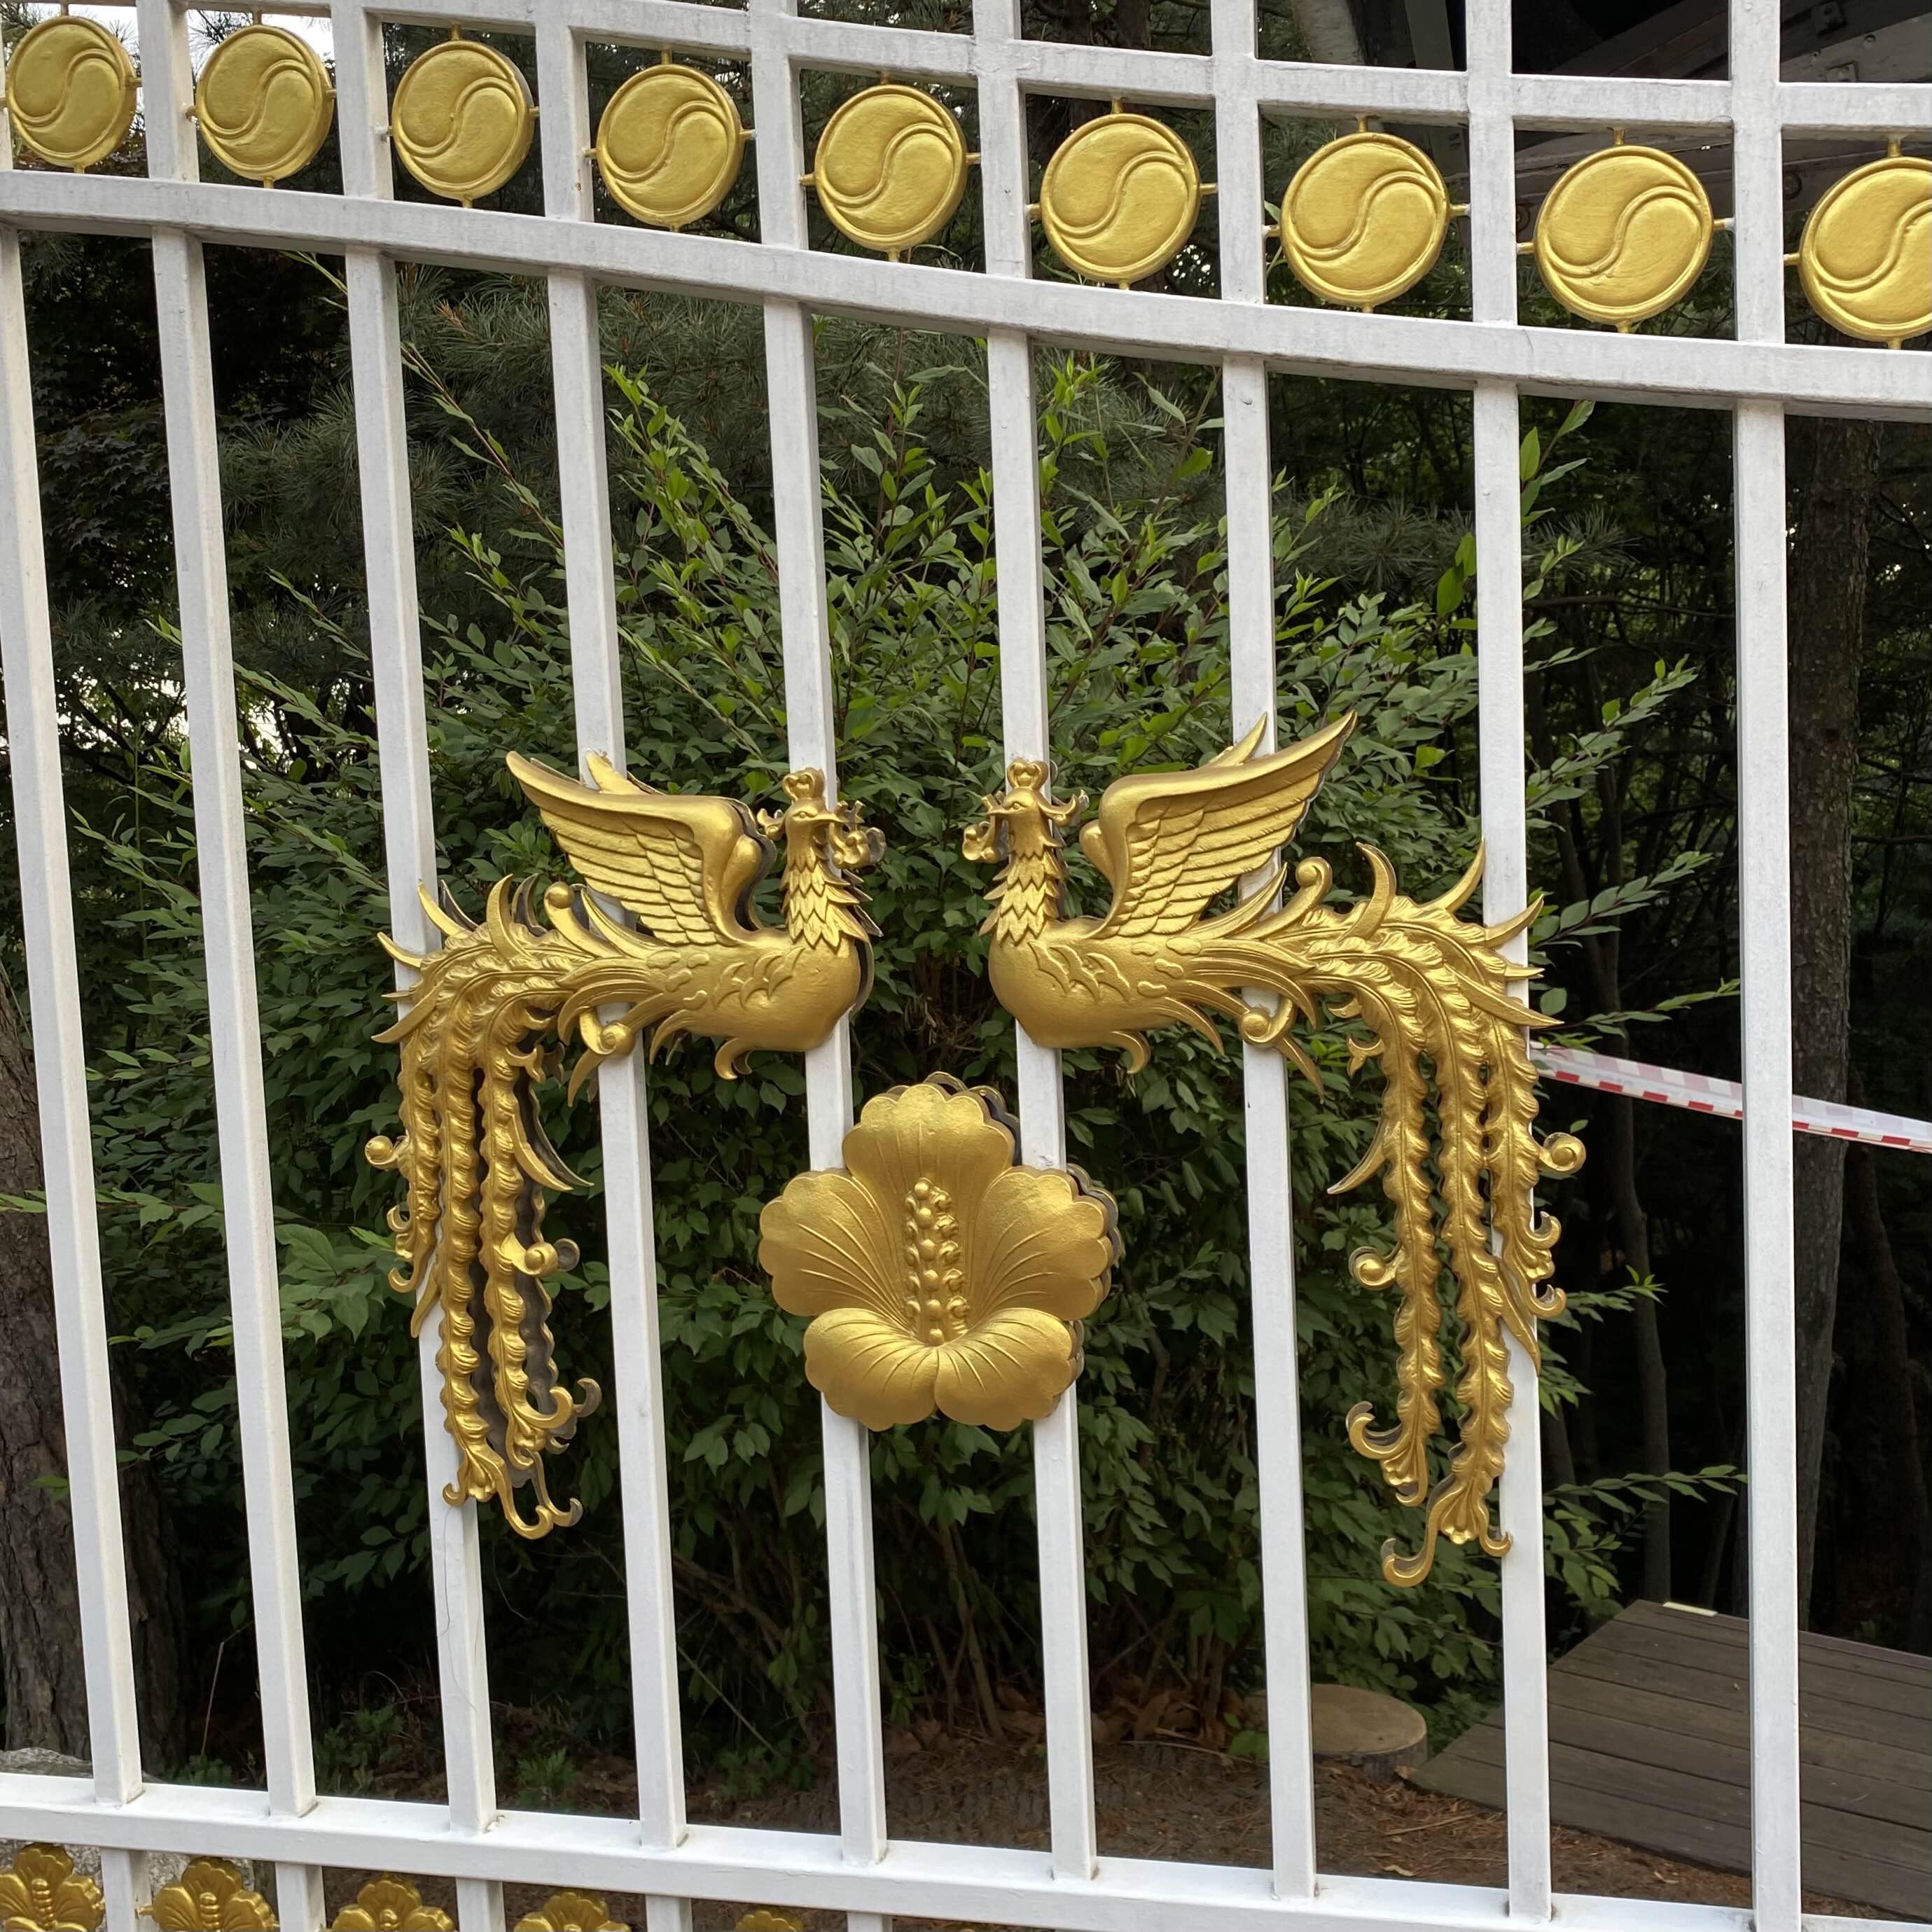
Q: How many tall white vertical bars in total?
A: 9